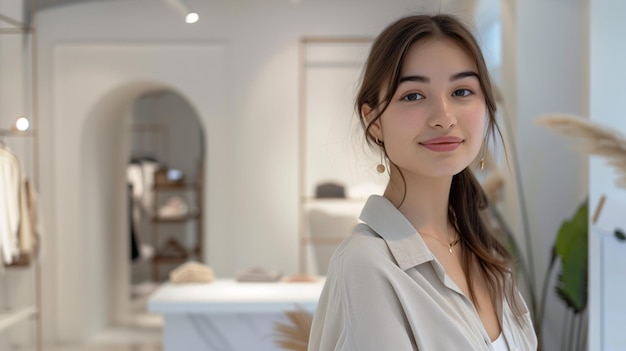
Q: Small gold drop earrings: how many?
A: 2